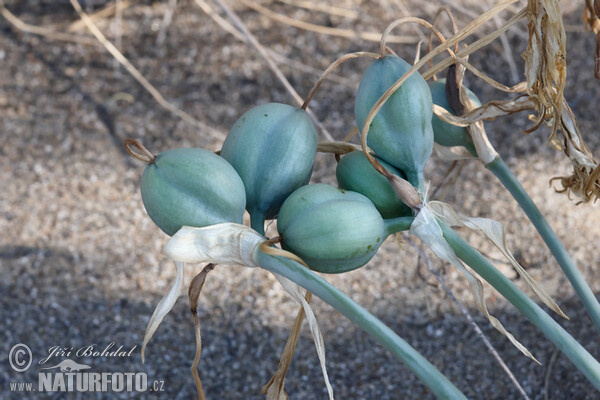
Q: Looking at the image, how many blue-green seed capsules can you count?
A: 6